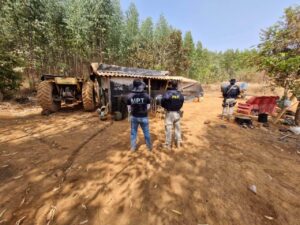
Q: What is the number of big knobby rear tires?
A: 2